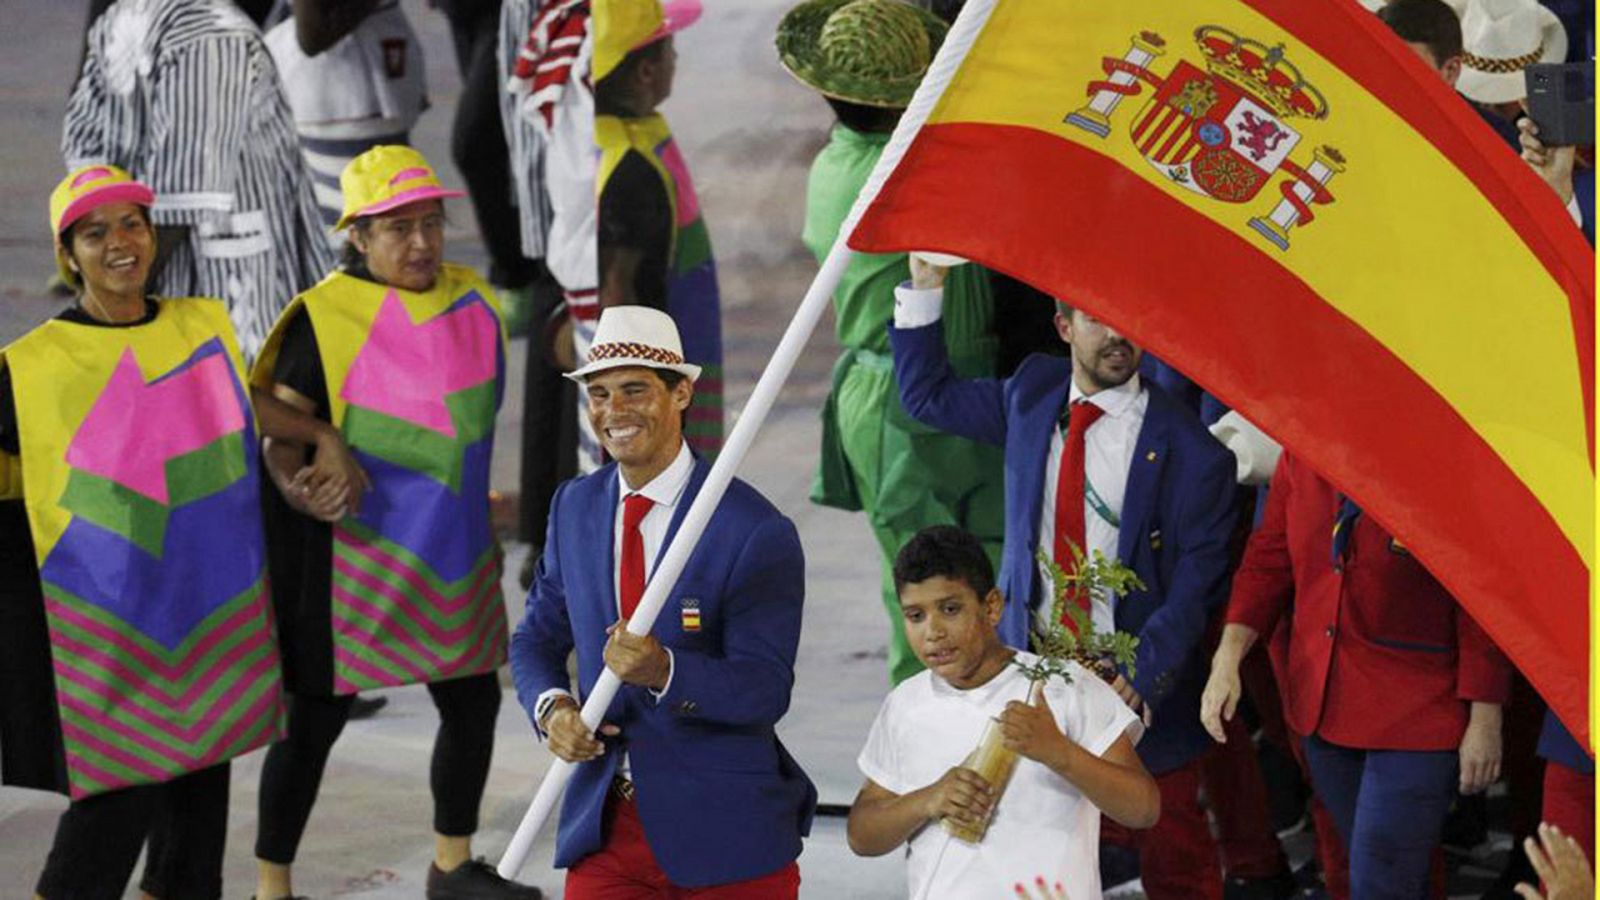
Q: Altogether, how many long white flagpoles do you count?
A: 1